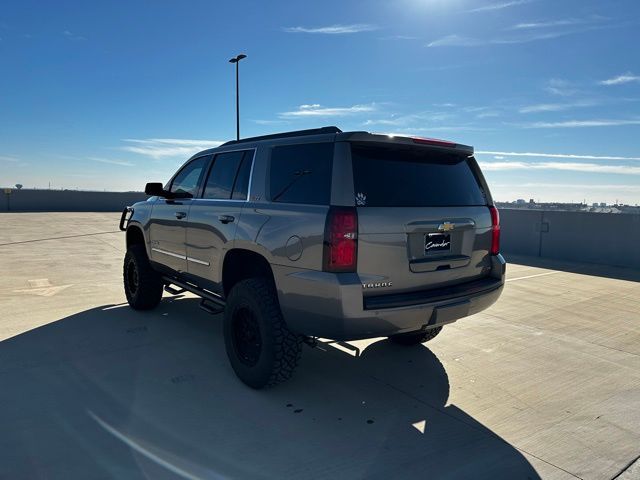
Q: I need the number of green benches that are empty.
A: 0